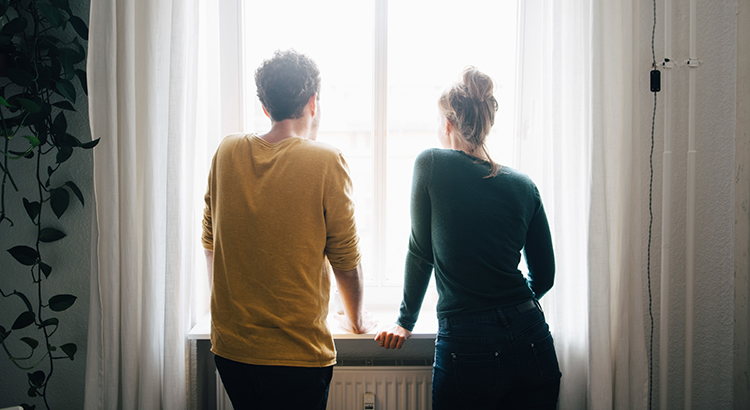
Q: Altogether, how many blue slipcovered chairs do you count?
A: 0